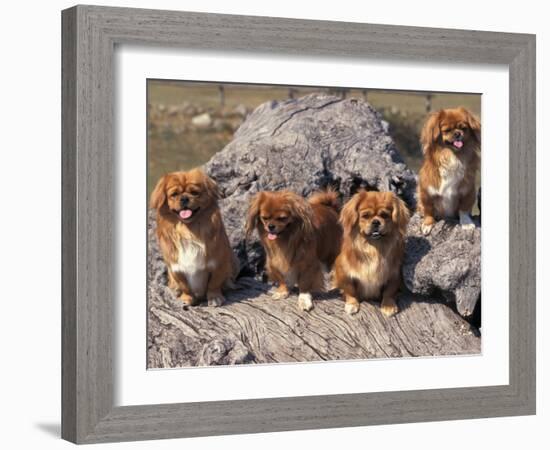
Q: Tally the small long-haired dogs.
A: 4